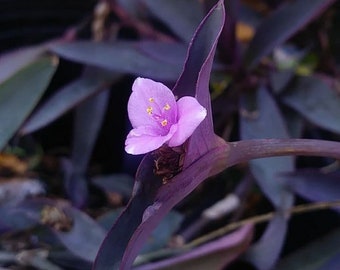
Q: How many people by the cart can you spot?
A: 0